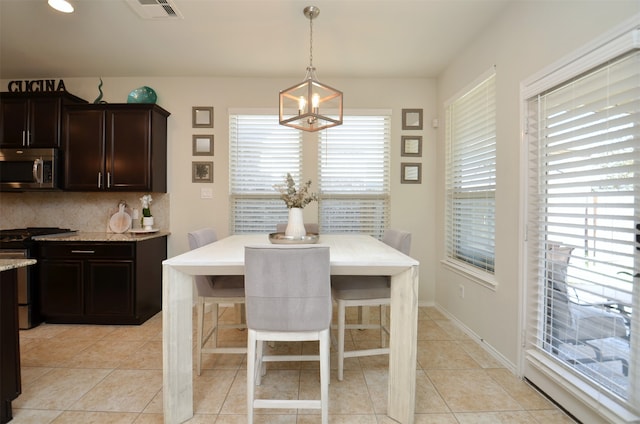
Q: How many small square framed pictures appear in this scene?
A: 6